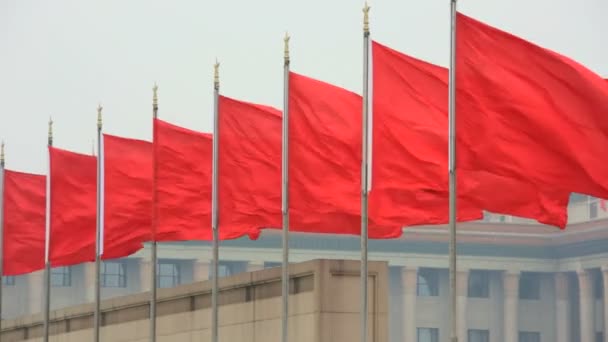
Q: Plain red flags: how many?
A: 8